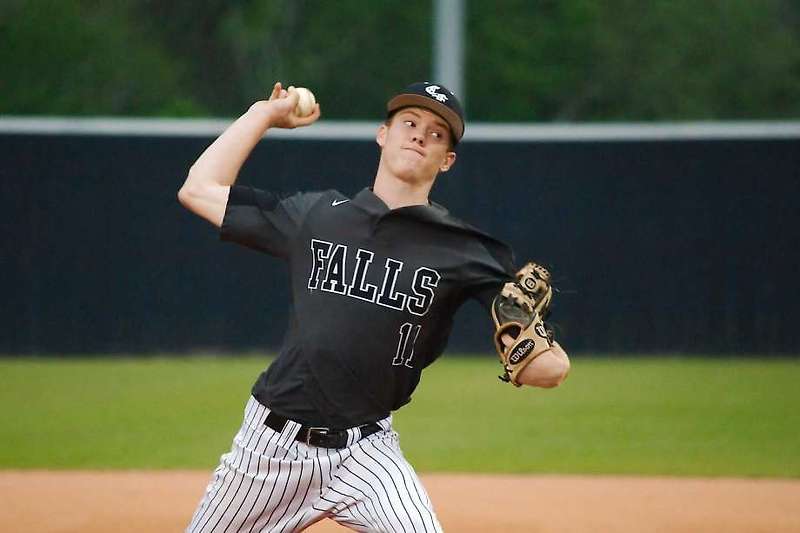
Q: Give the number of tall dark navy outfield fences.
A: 1